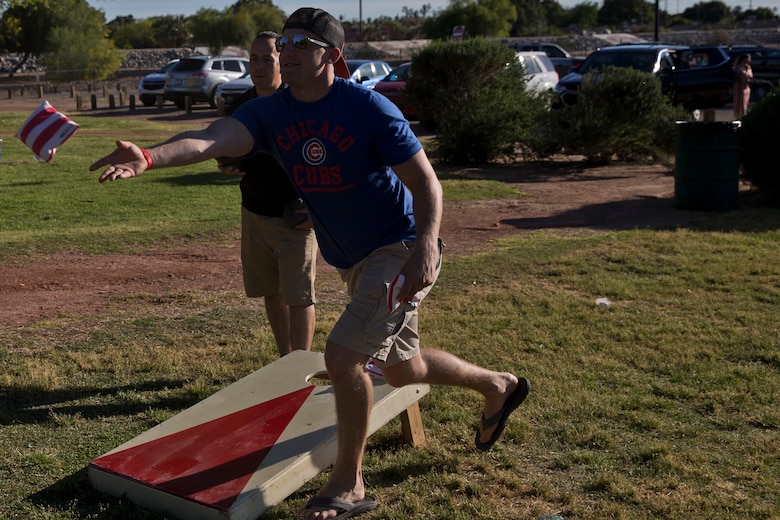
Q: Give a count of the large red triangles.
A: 1